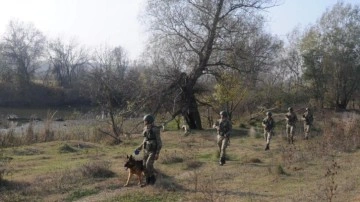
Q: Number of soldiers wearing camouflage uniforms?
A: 5